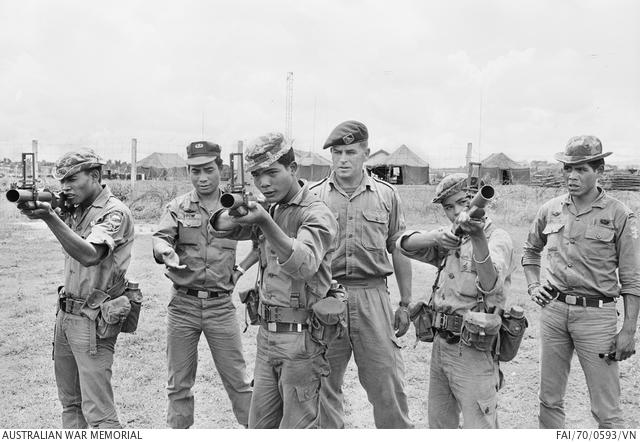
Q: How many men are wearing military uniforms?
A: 6